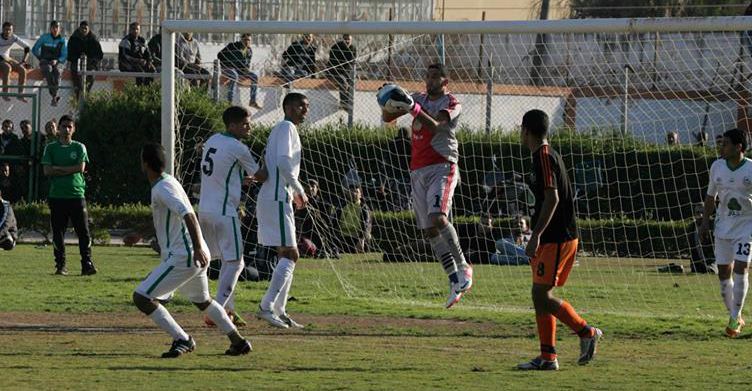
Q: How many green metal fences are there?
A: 1